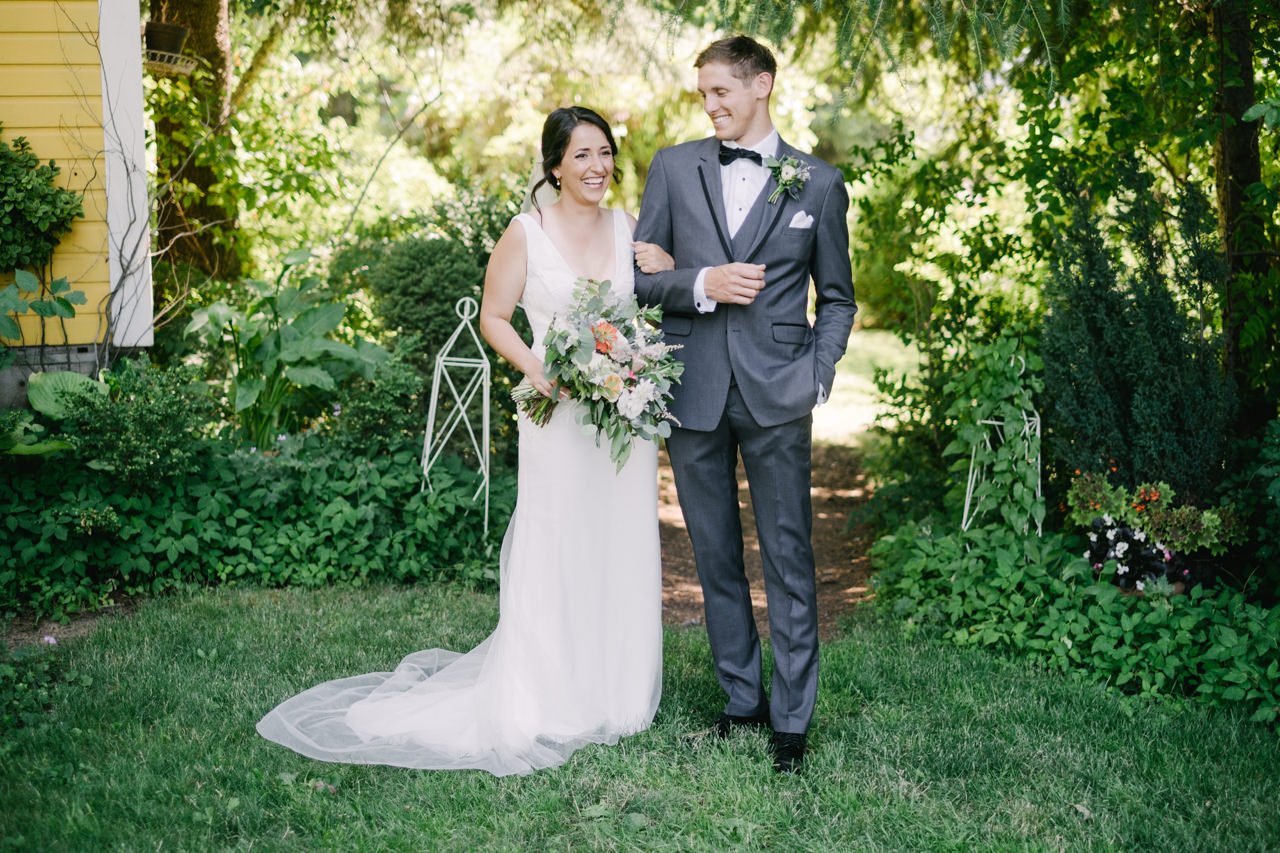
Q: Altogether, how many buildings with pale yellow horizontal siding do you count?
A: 1